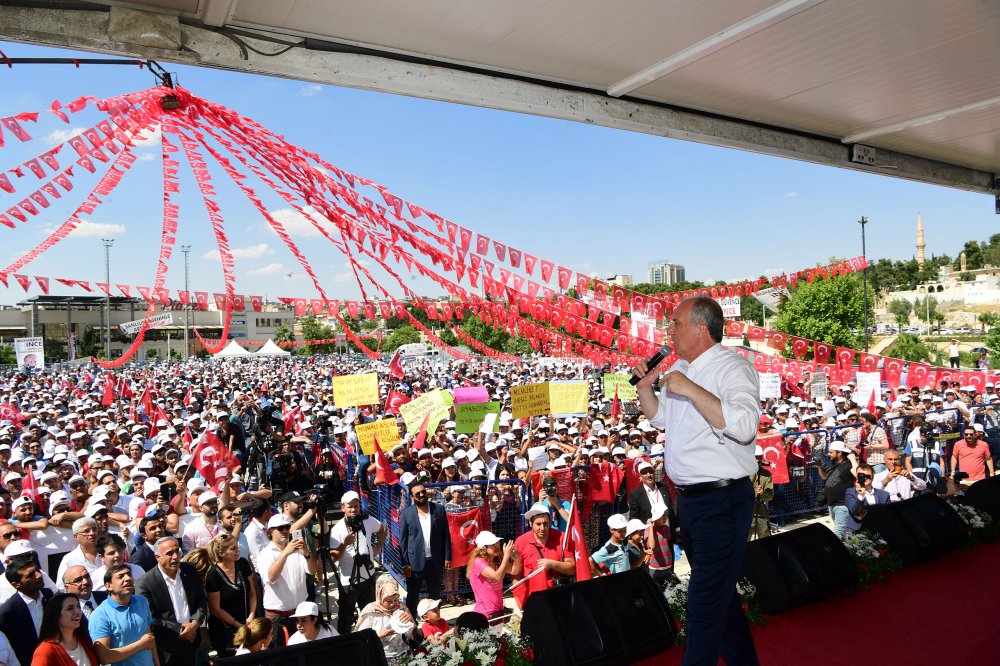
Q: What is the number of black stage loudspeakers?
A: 5